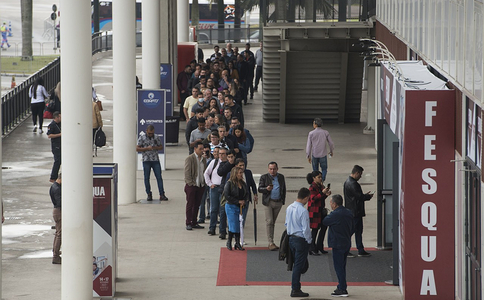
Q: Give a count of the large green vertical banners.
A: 0